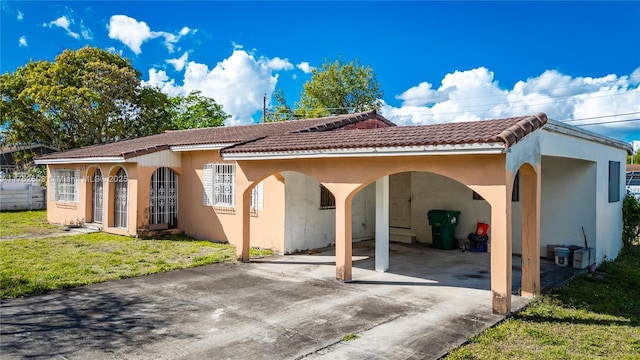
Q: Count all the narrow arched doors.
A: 2